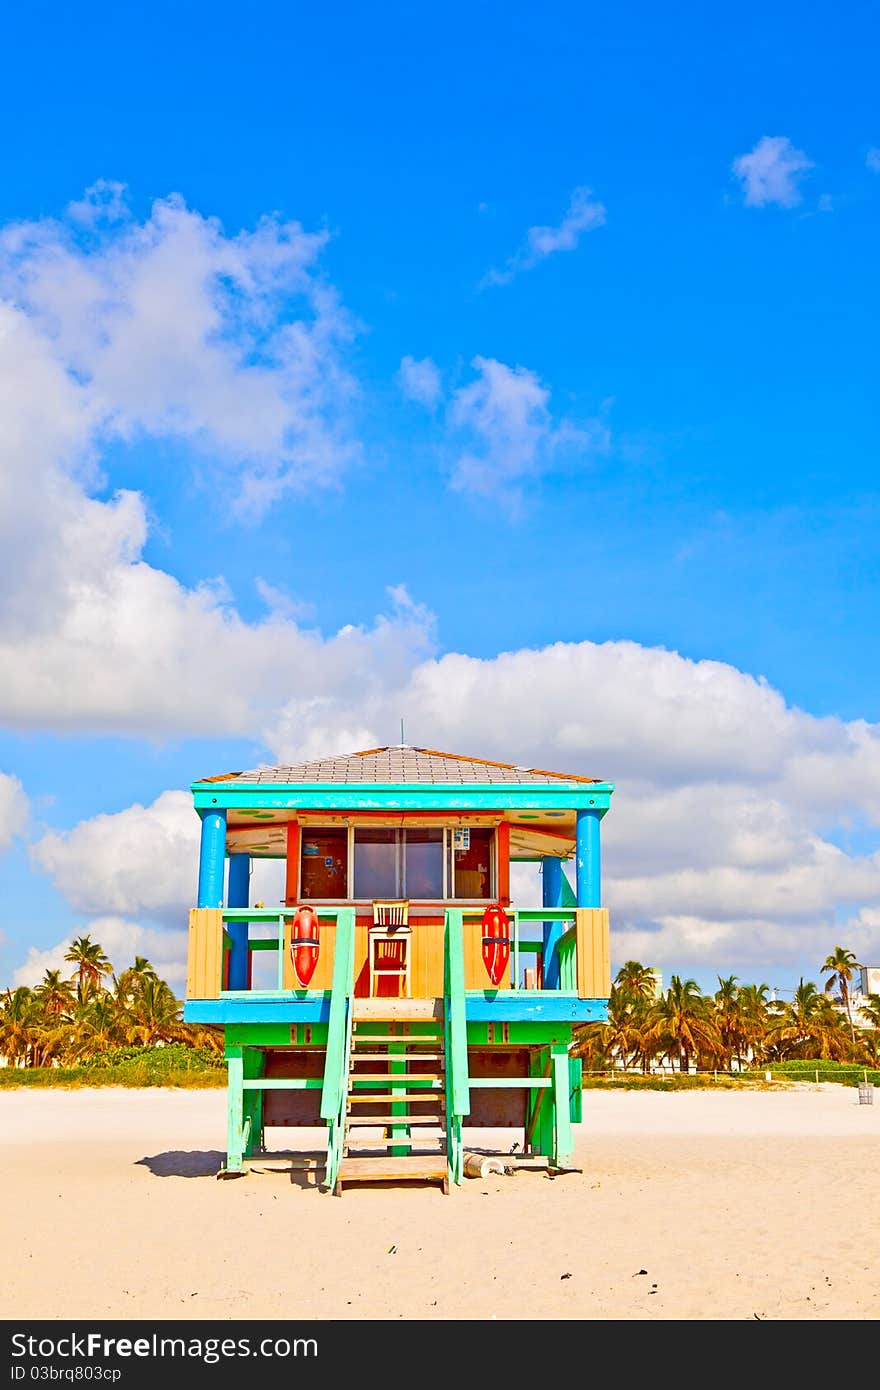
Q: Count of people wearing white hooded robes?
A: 0